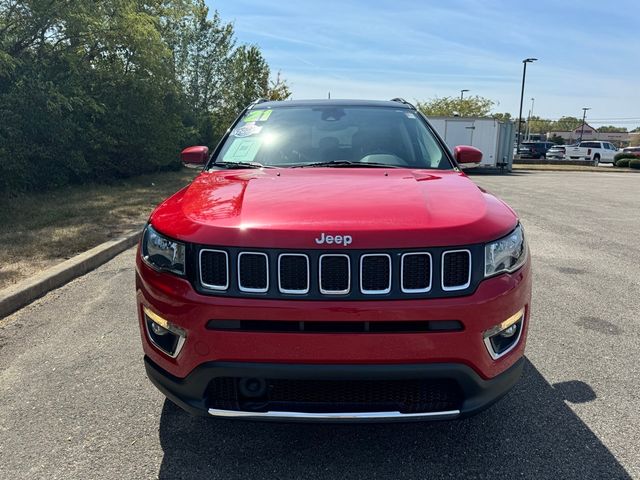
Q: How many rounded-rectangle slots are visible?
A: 7